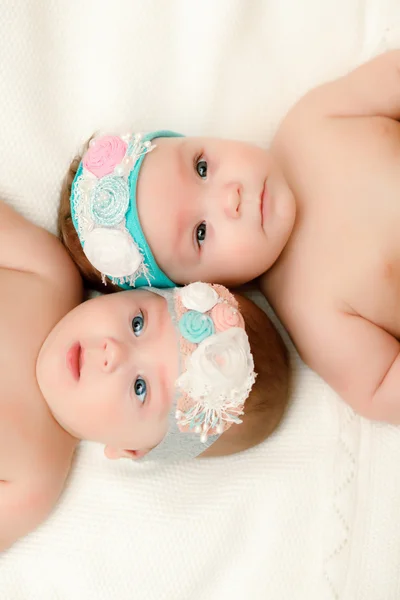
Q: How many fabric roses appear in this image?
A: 7